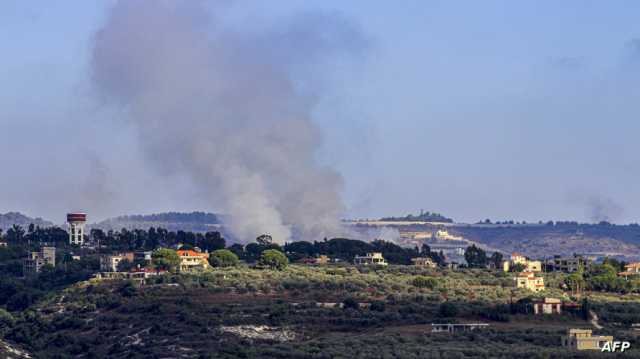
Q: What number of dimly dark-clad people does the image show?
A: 0